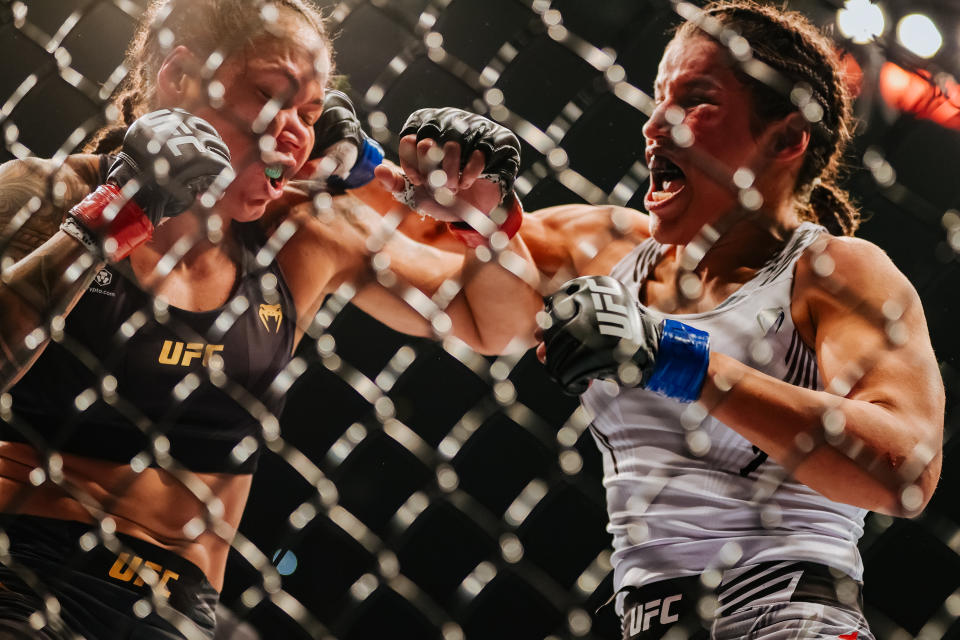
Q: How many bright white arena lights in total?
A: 2